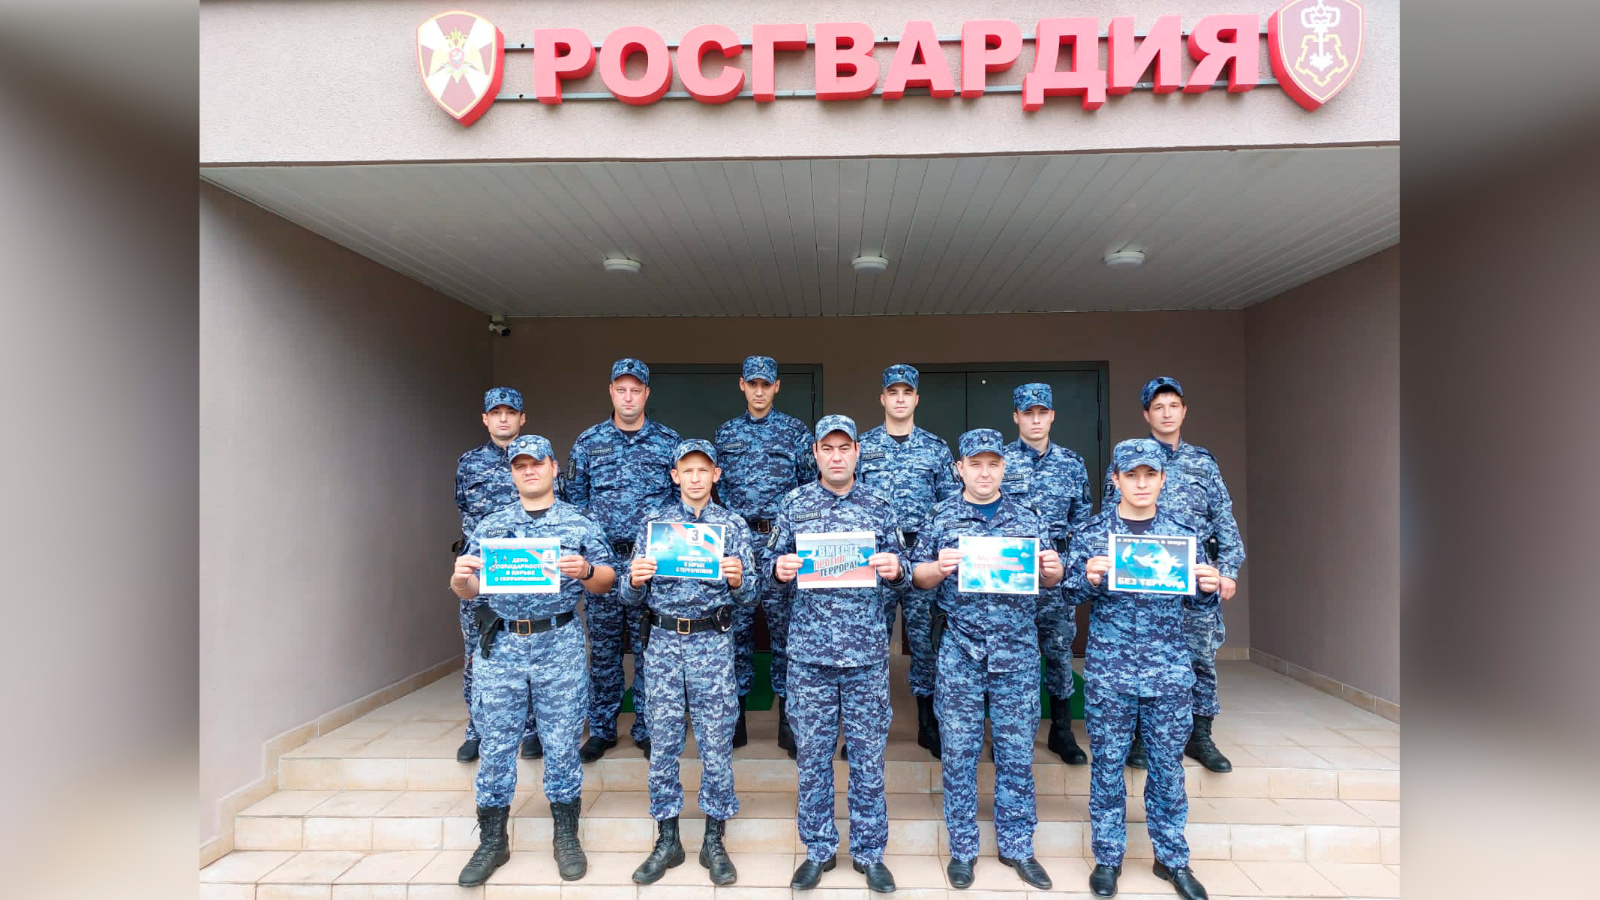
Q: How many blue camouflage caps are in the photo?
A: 11